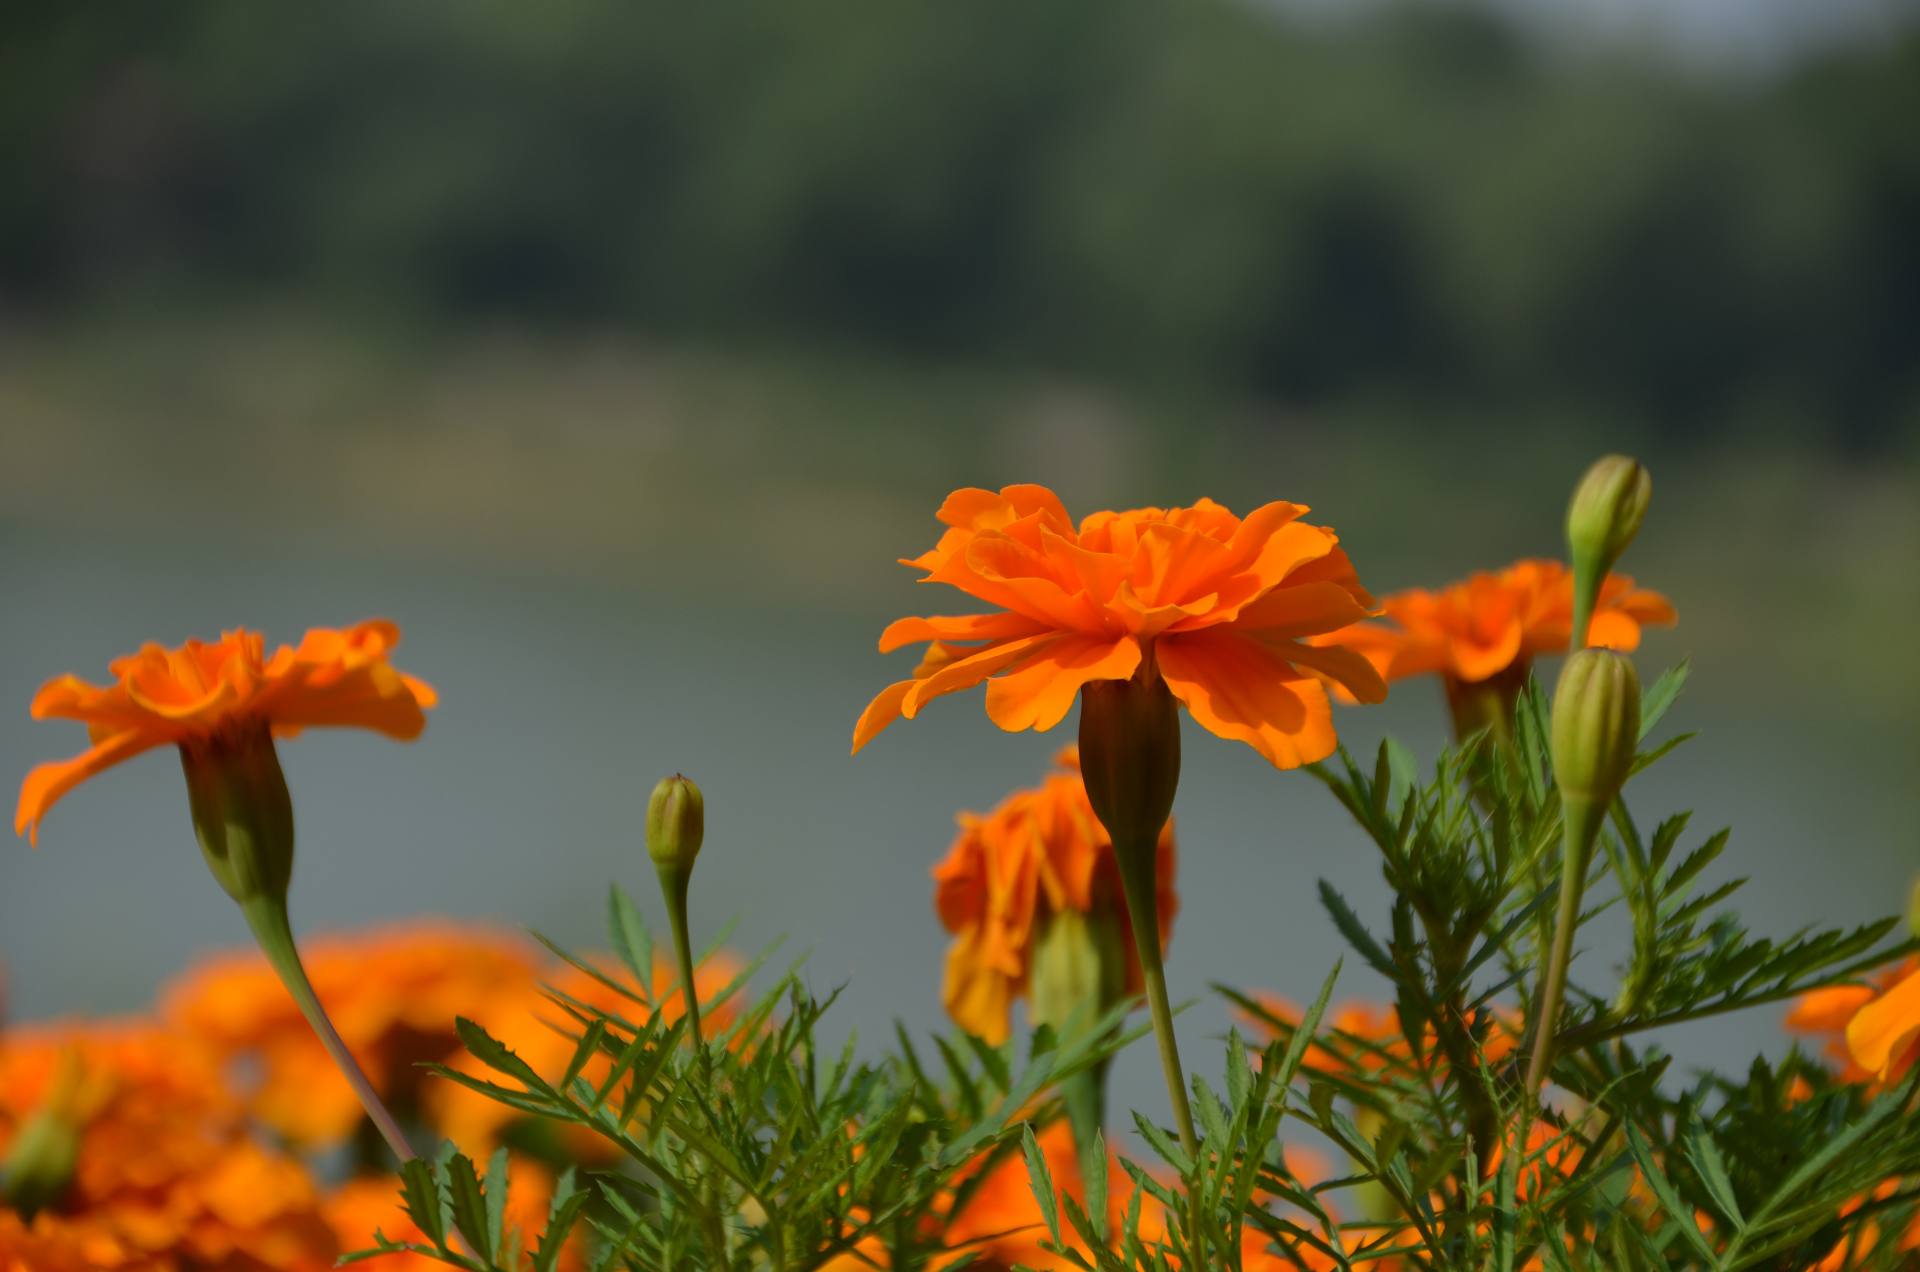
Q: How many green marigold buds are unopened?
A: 3